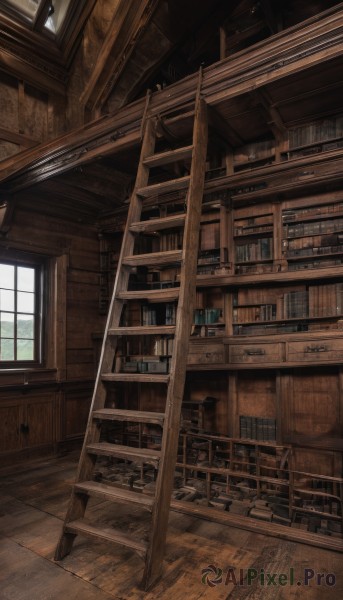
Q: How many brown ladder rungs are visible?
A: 11